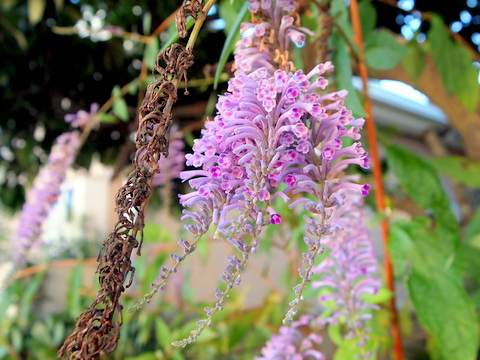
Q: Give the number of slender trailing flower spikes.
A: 3